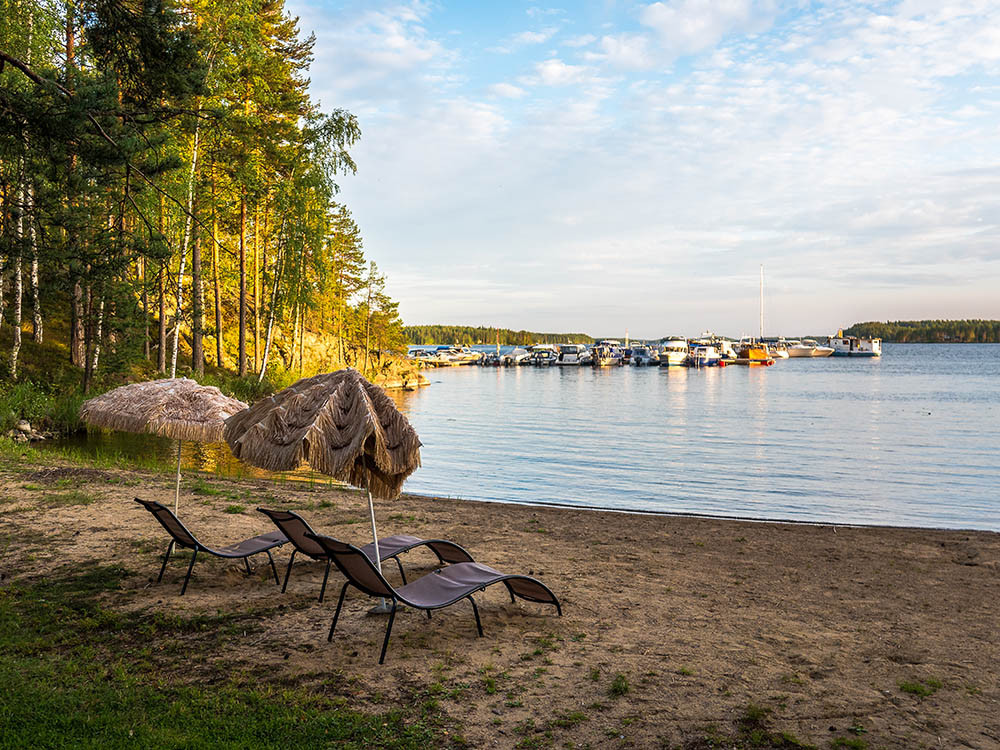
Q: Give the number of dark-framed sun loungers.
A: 3